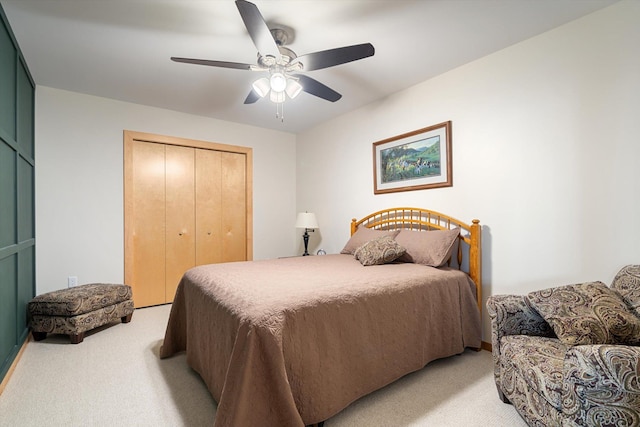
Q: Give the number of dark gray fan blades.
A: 5